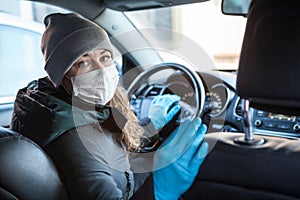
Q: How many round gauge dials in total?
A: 2